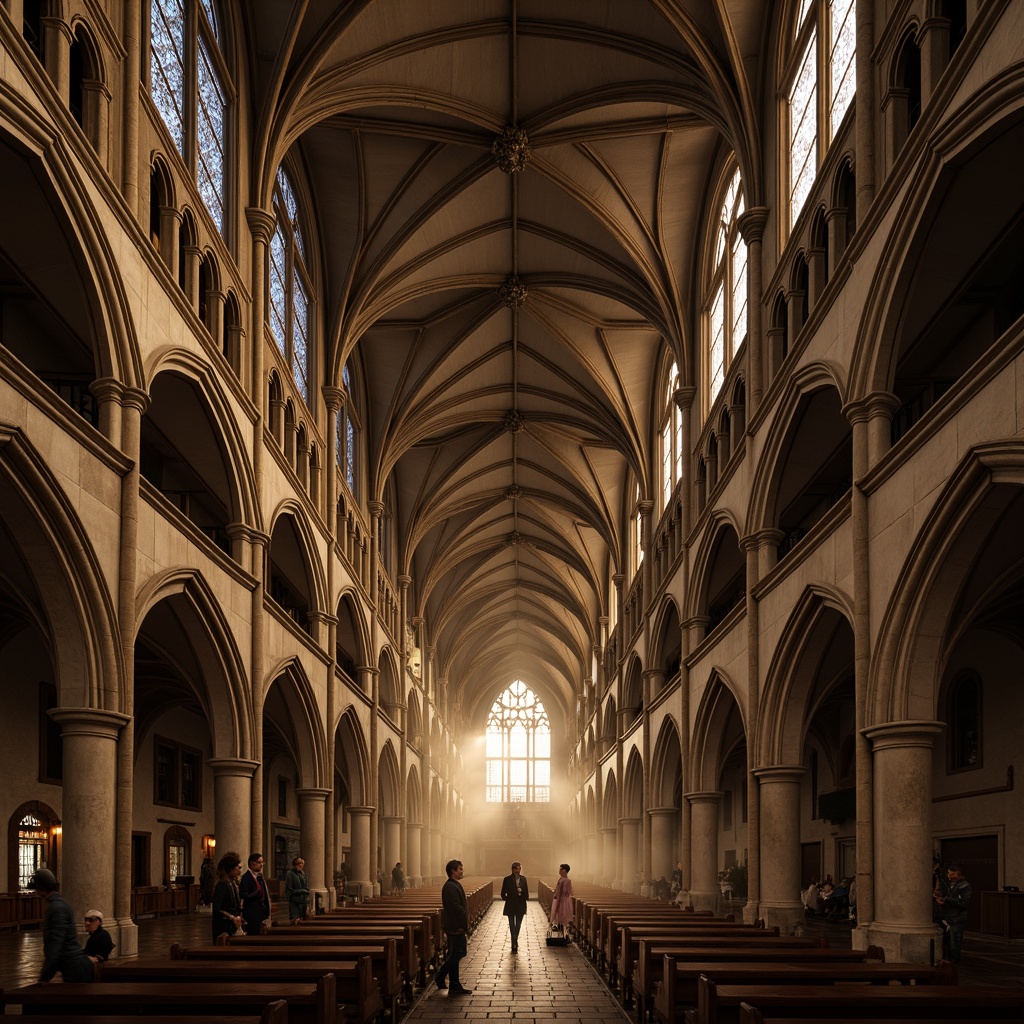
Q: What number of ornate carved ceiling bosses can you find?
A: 5